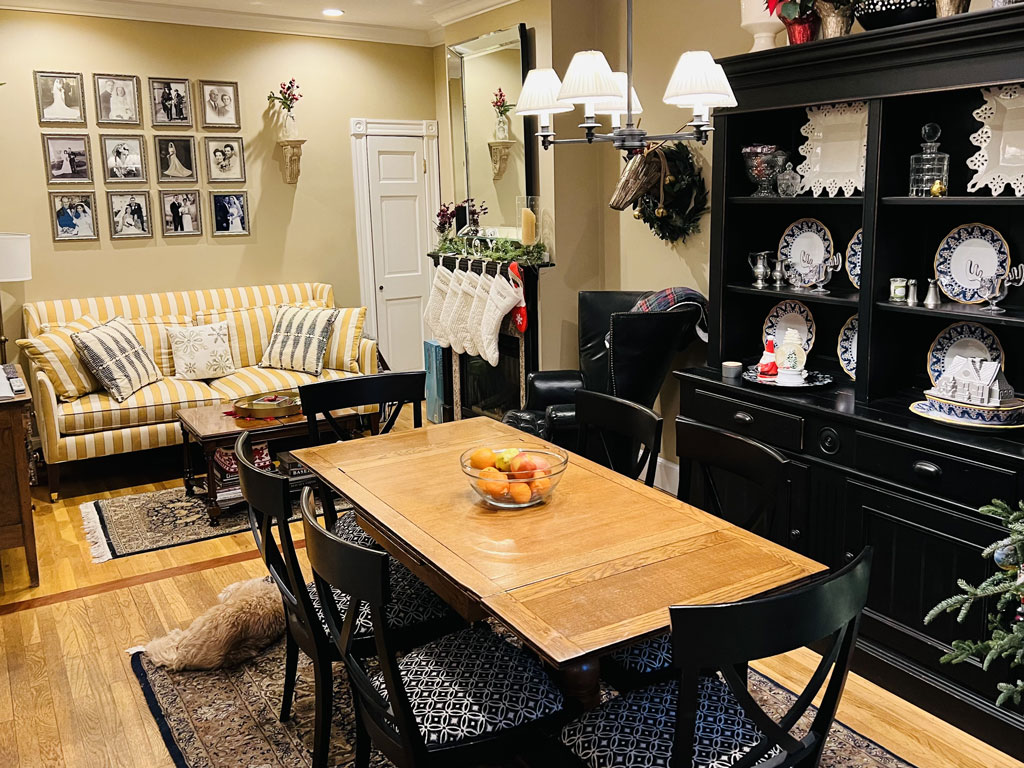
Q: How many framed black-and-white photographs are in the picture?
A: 12